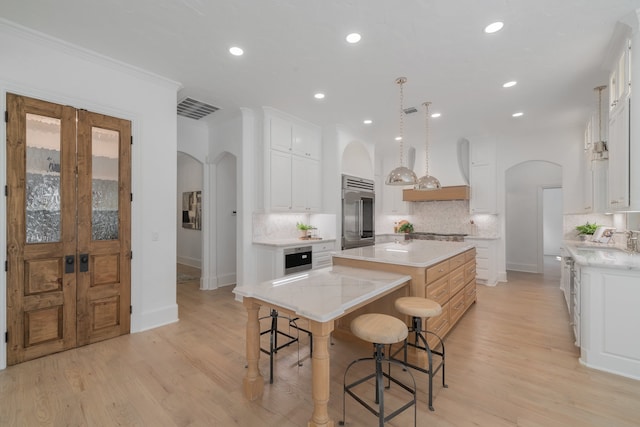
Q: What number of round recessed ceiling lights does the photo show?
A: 9